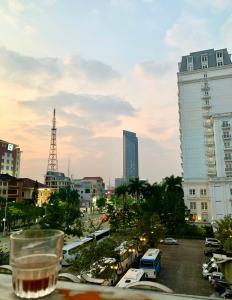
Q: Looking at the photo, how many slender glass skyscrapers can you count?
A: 1